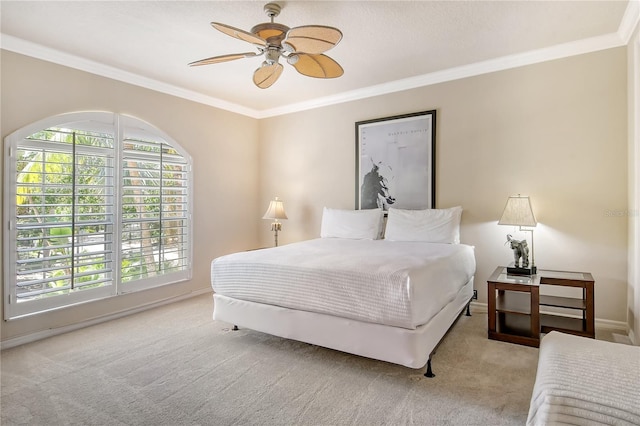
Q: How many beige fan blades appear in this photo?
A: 5